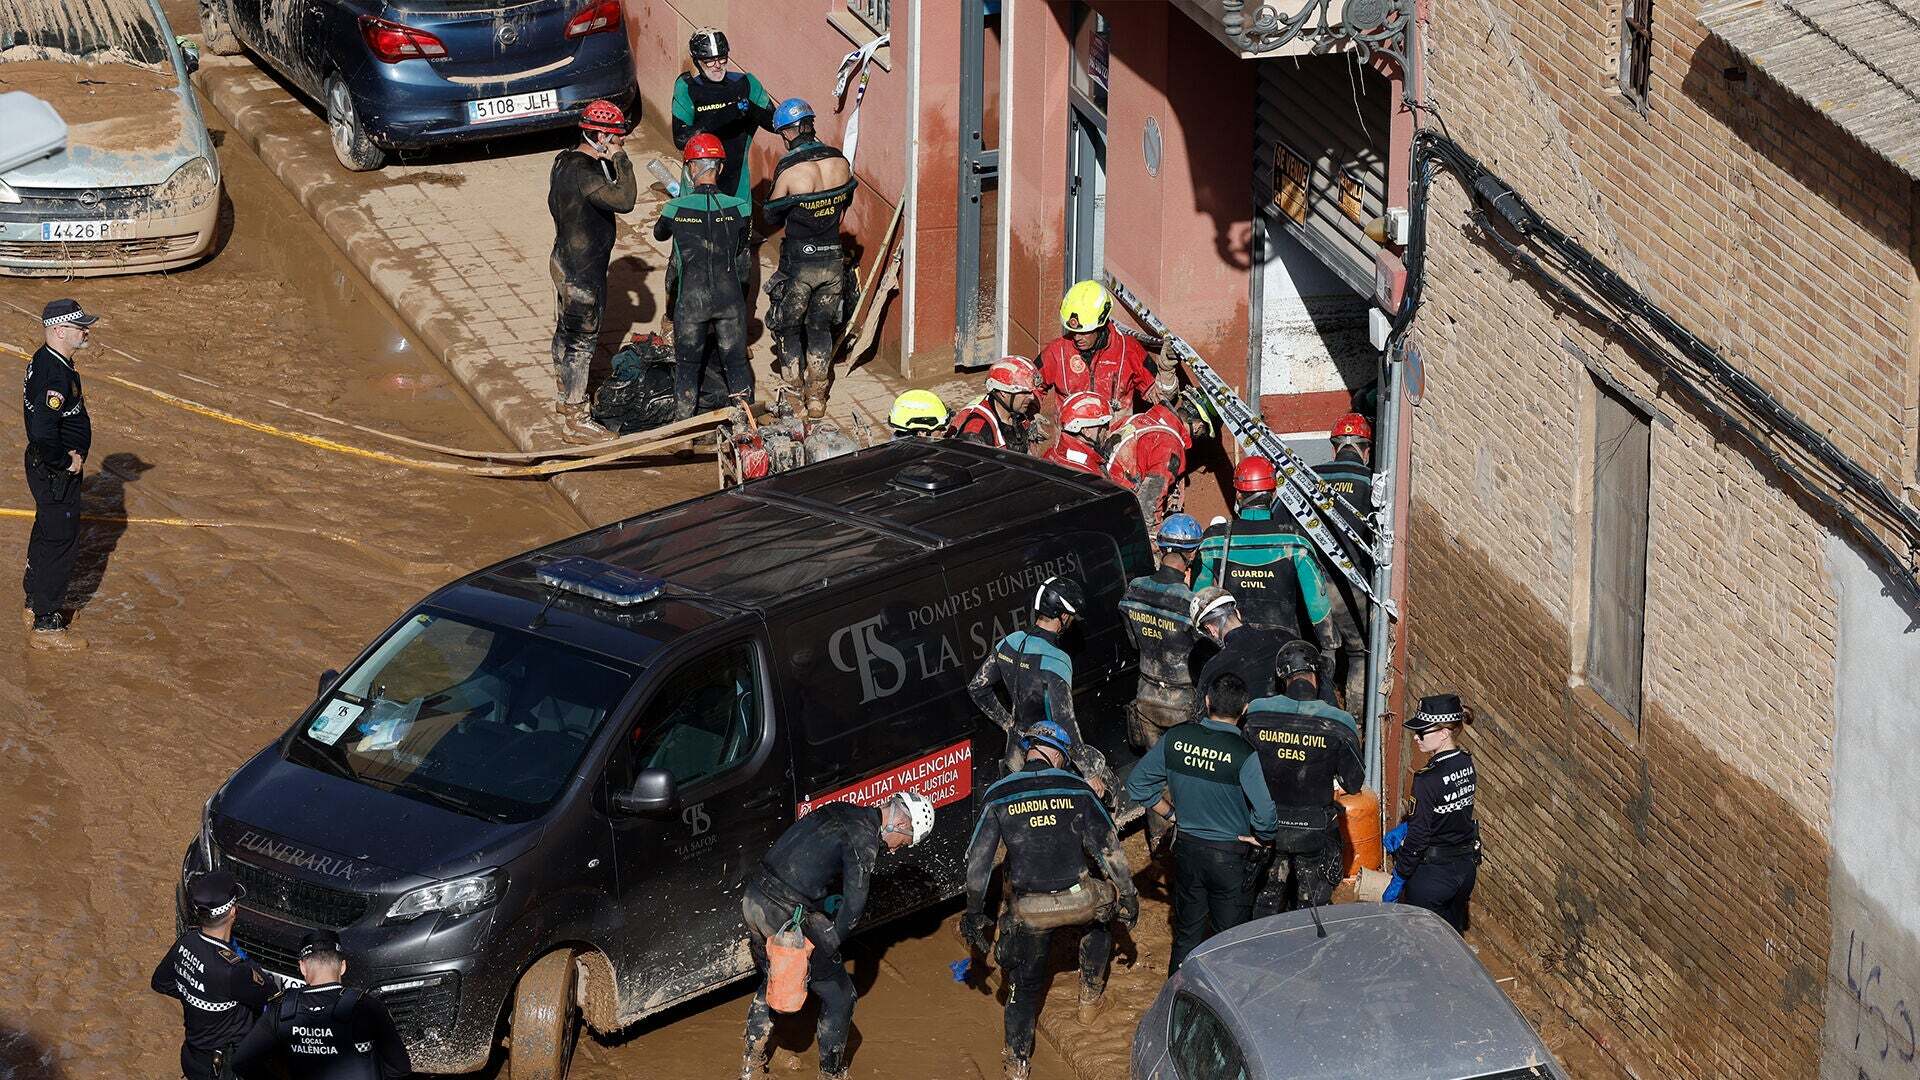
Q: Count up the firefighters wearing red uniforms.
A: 4